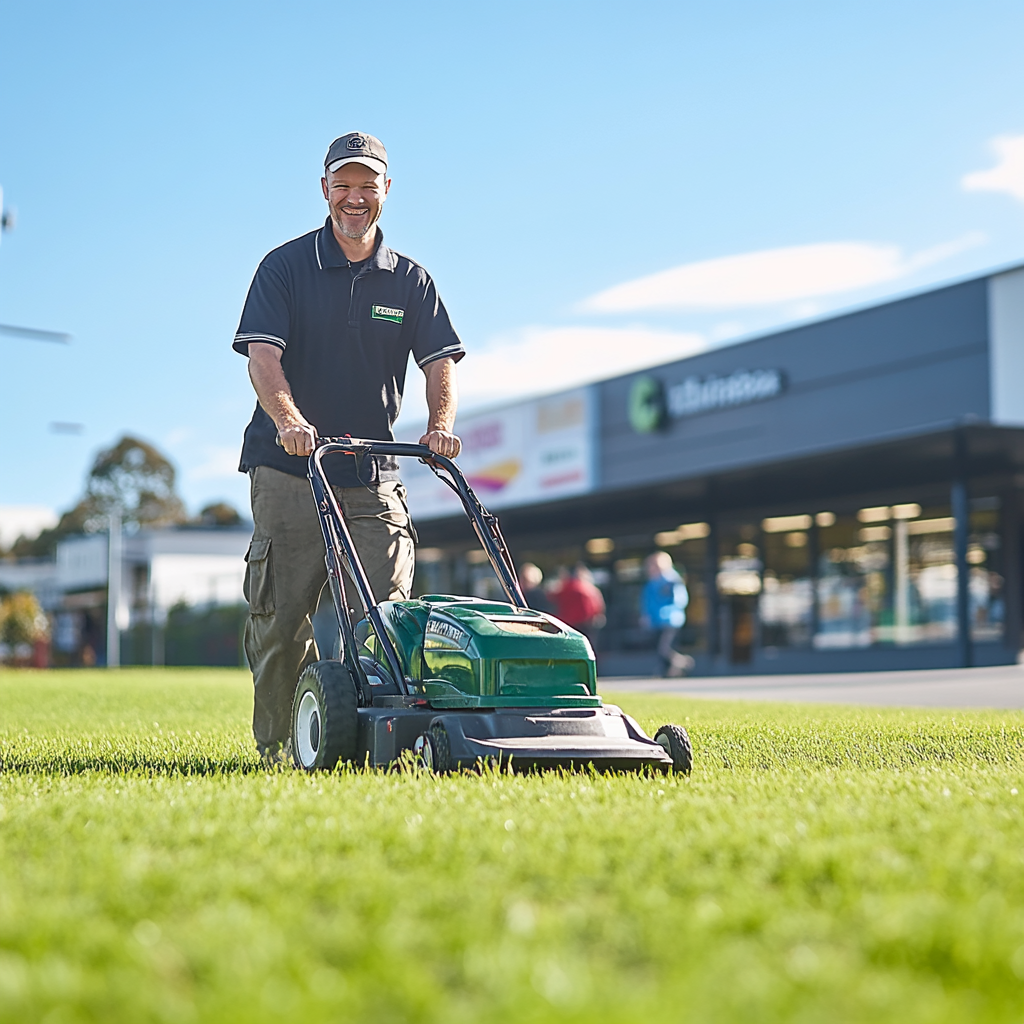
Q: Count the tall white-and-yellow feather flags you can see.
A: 0